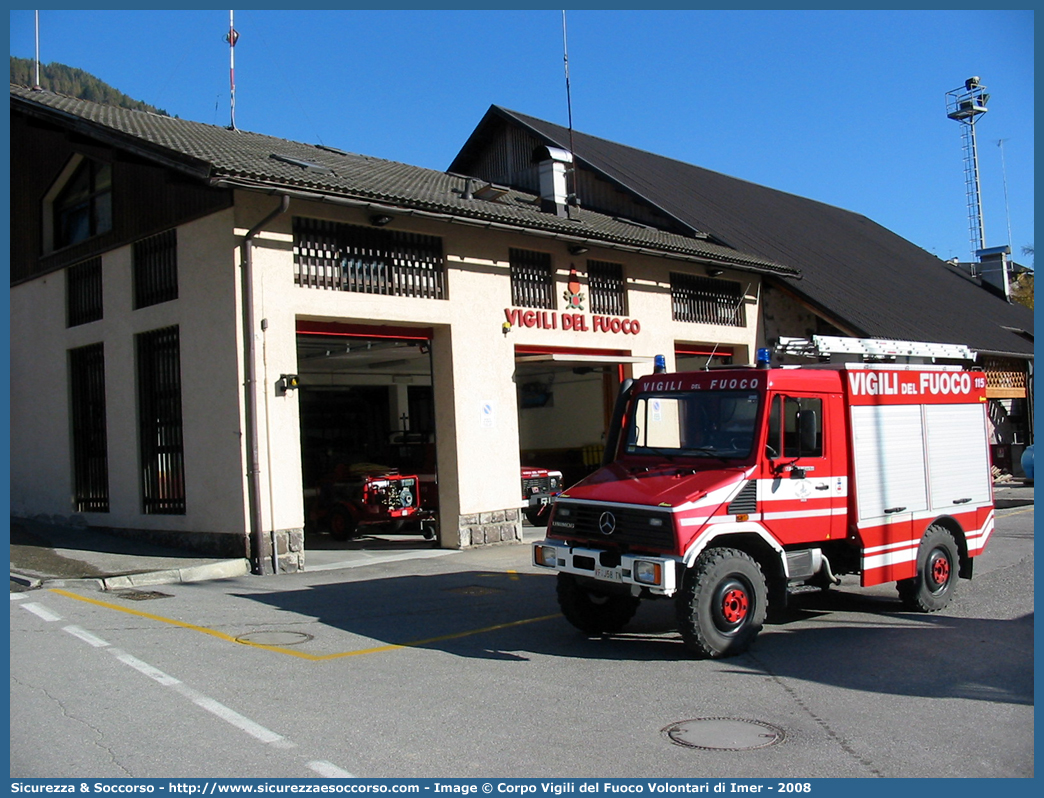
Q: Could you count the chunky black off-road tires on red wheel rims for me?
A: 2